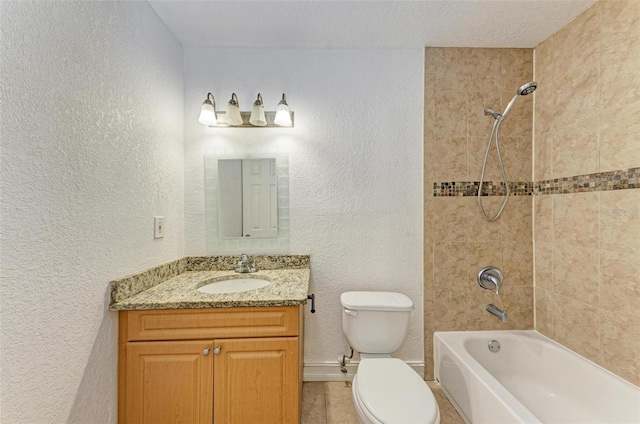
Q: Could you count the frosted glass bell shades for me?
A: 4